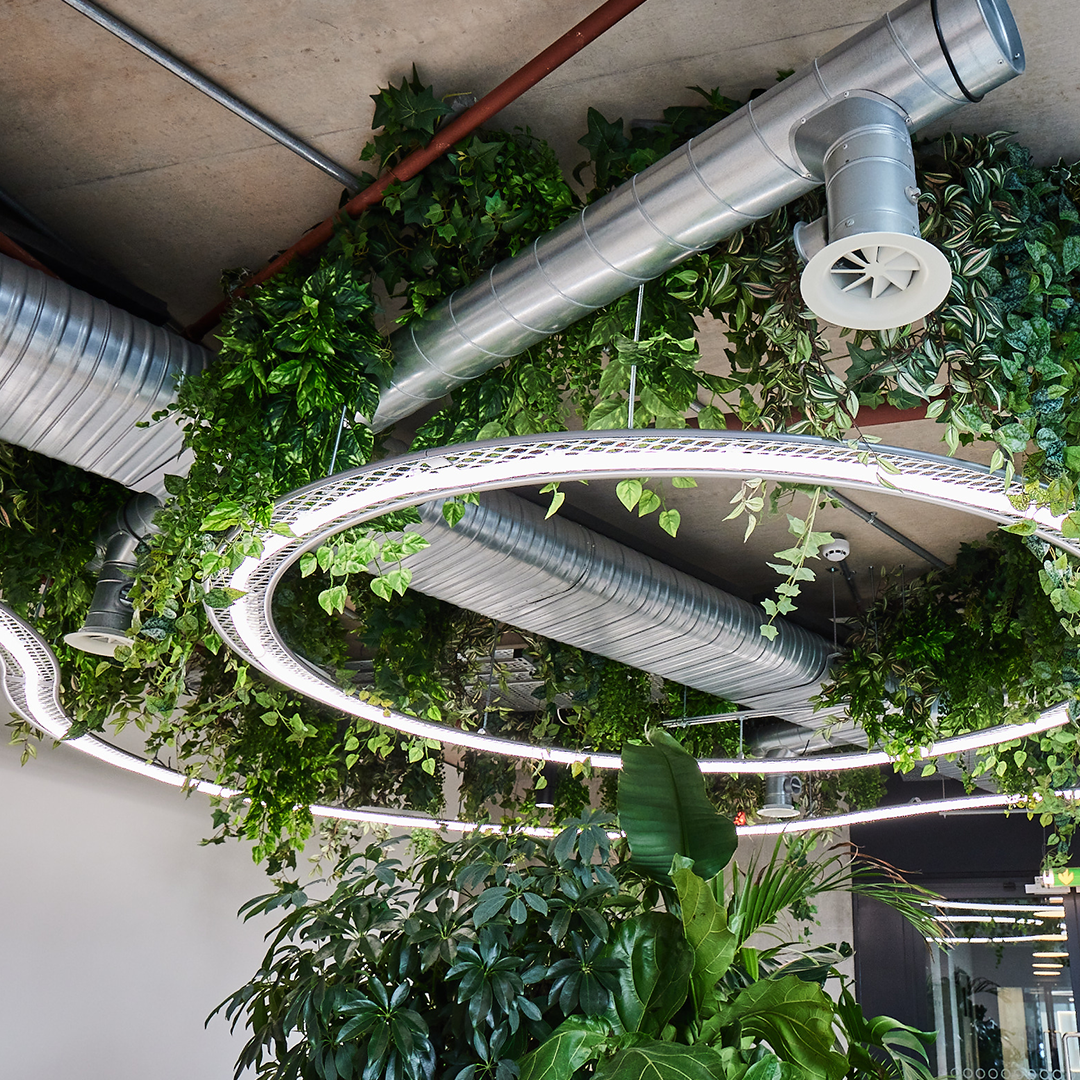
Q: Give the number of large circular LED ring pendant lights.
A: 2